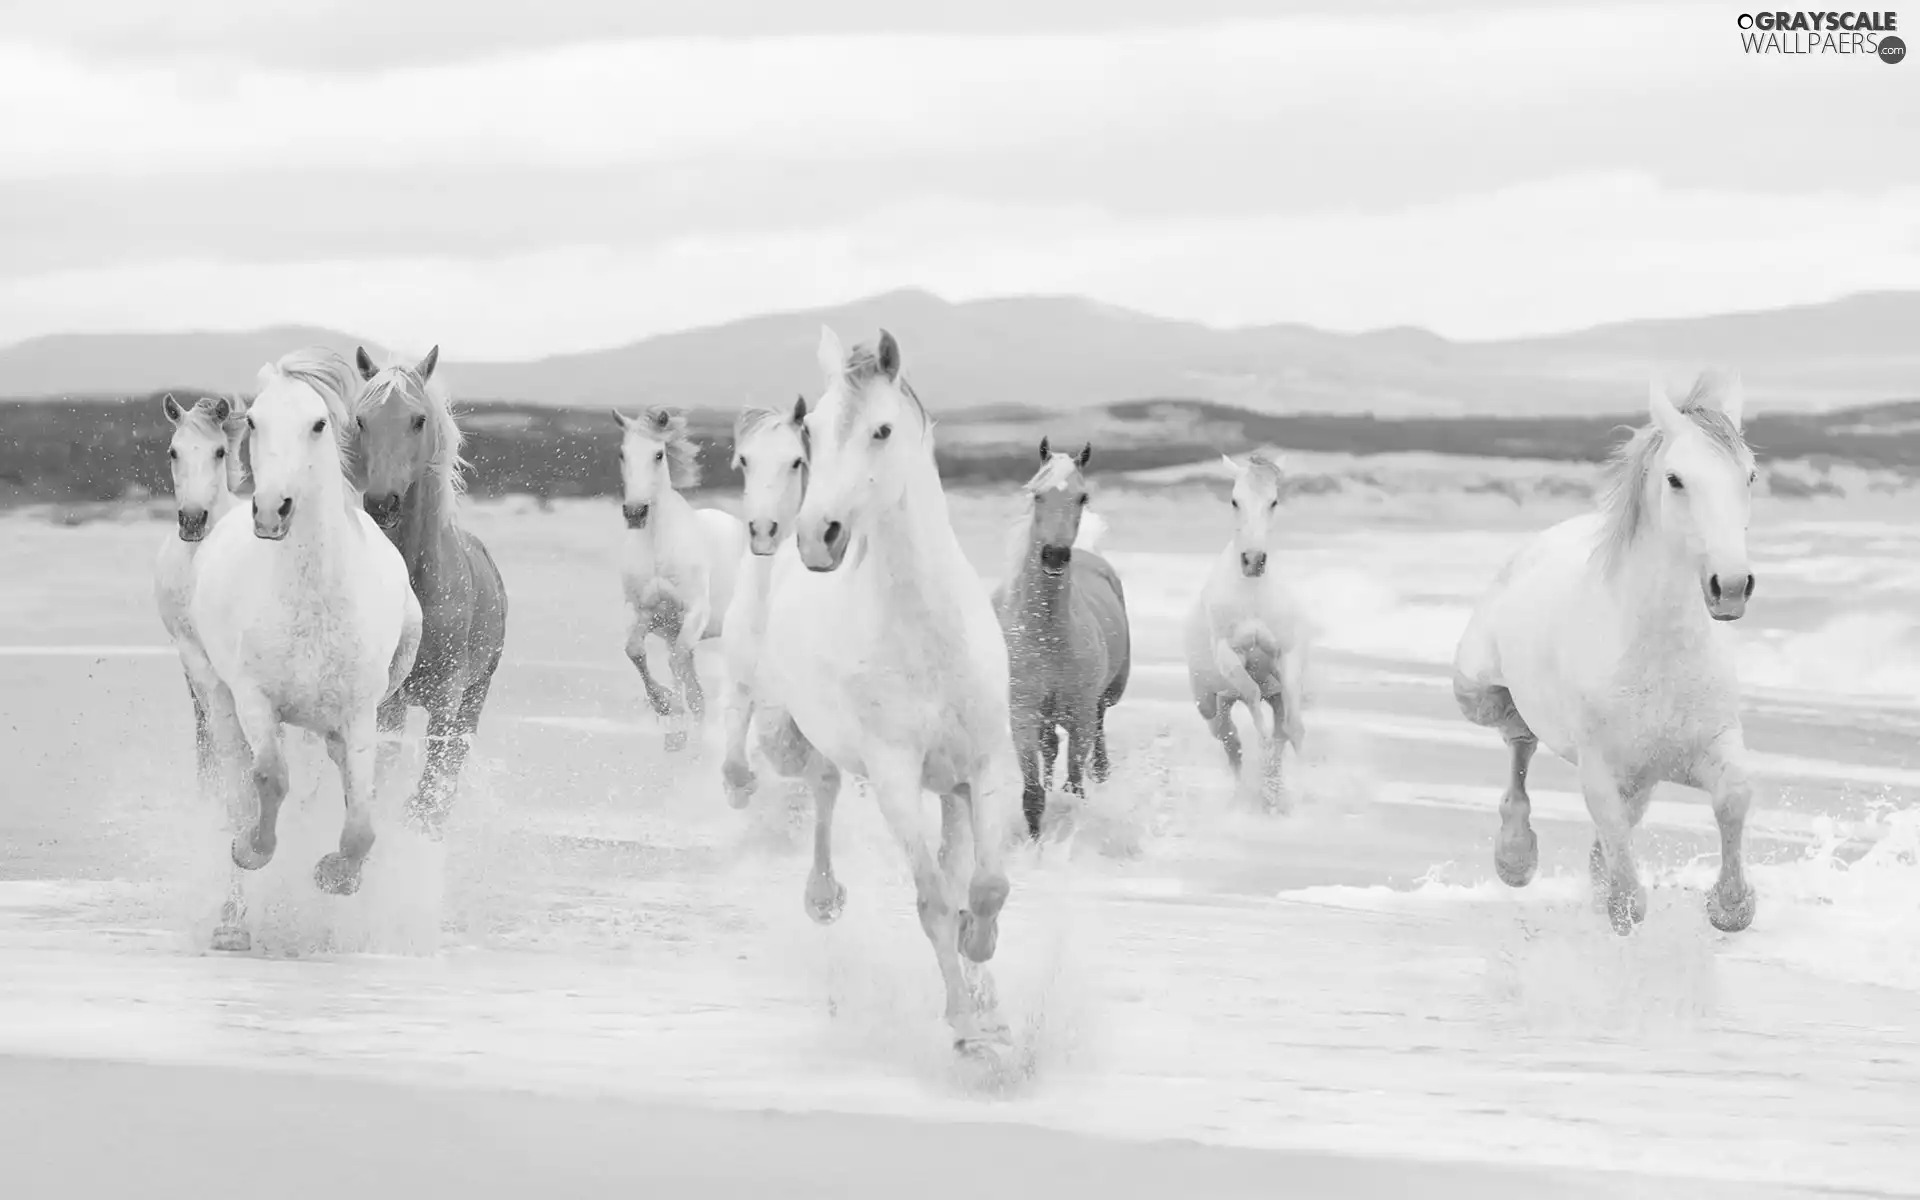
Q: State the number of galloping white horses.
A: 7